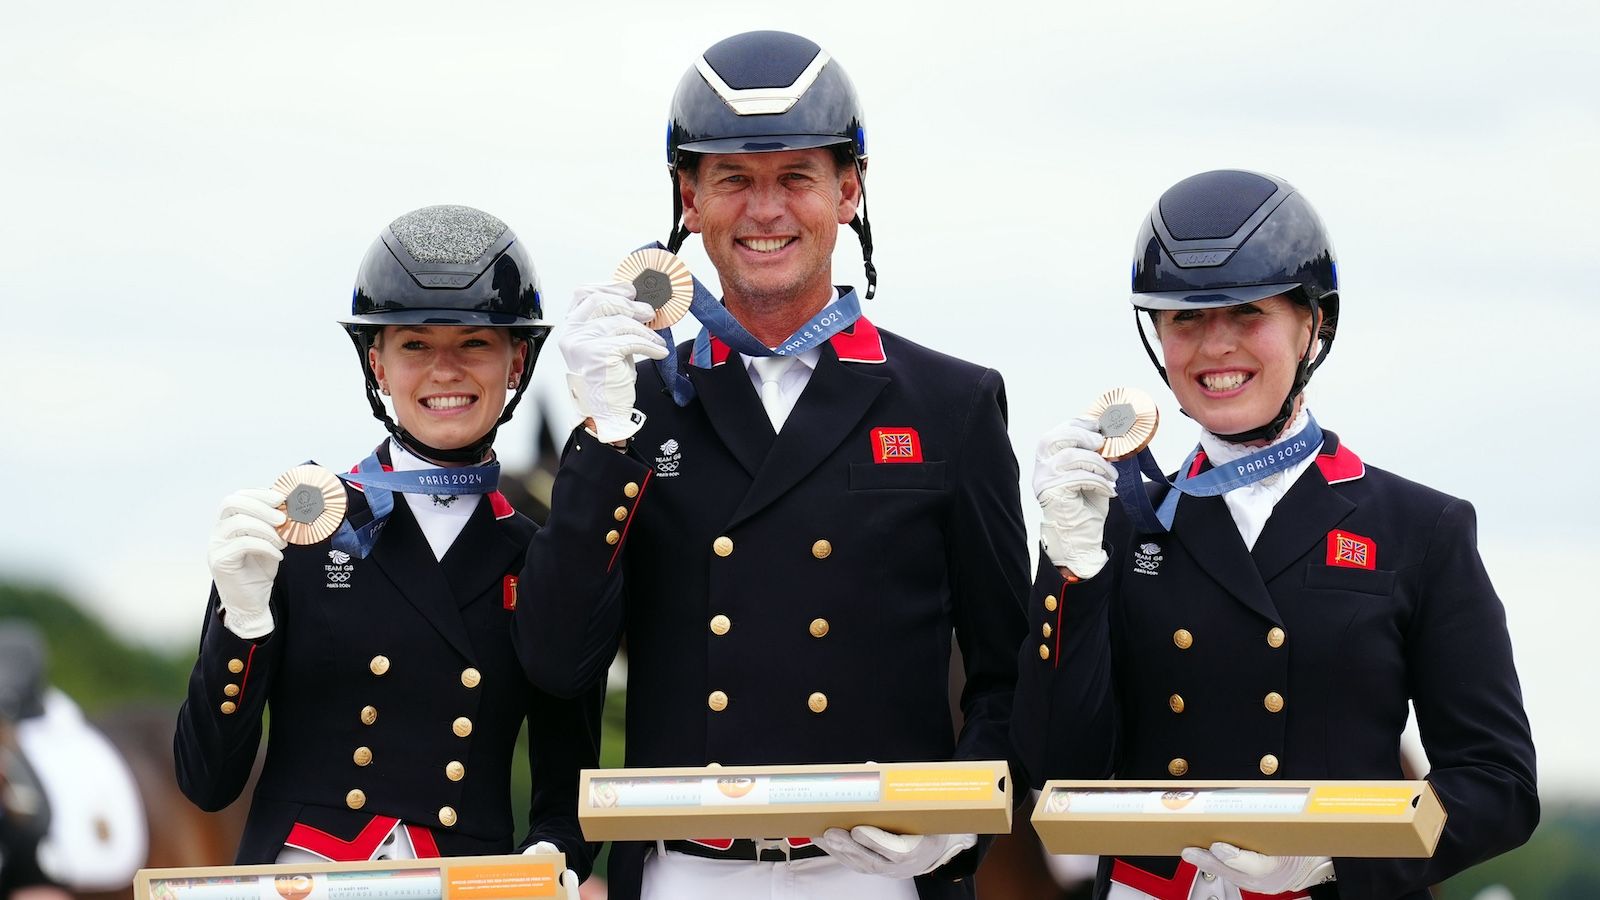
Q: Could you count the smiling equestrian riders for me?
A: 3